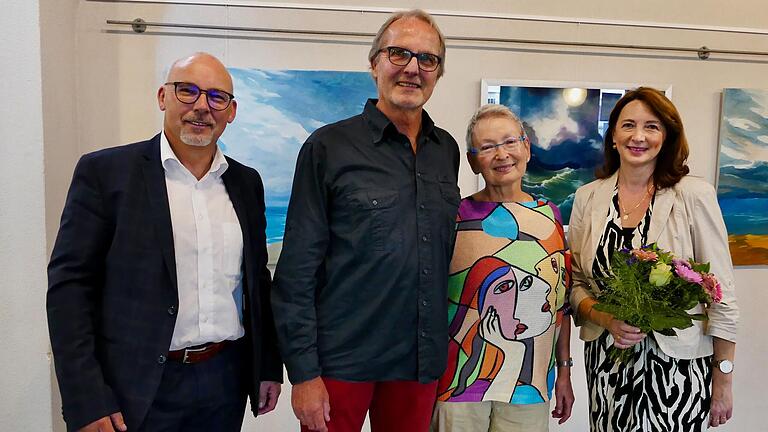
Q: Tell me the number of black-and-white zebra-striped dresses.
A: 1